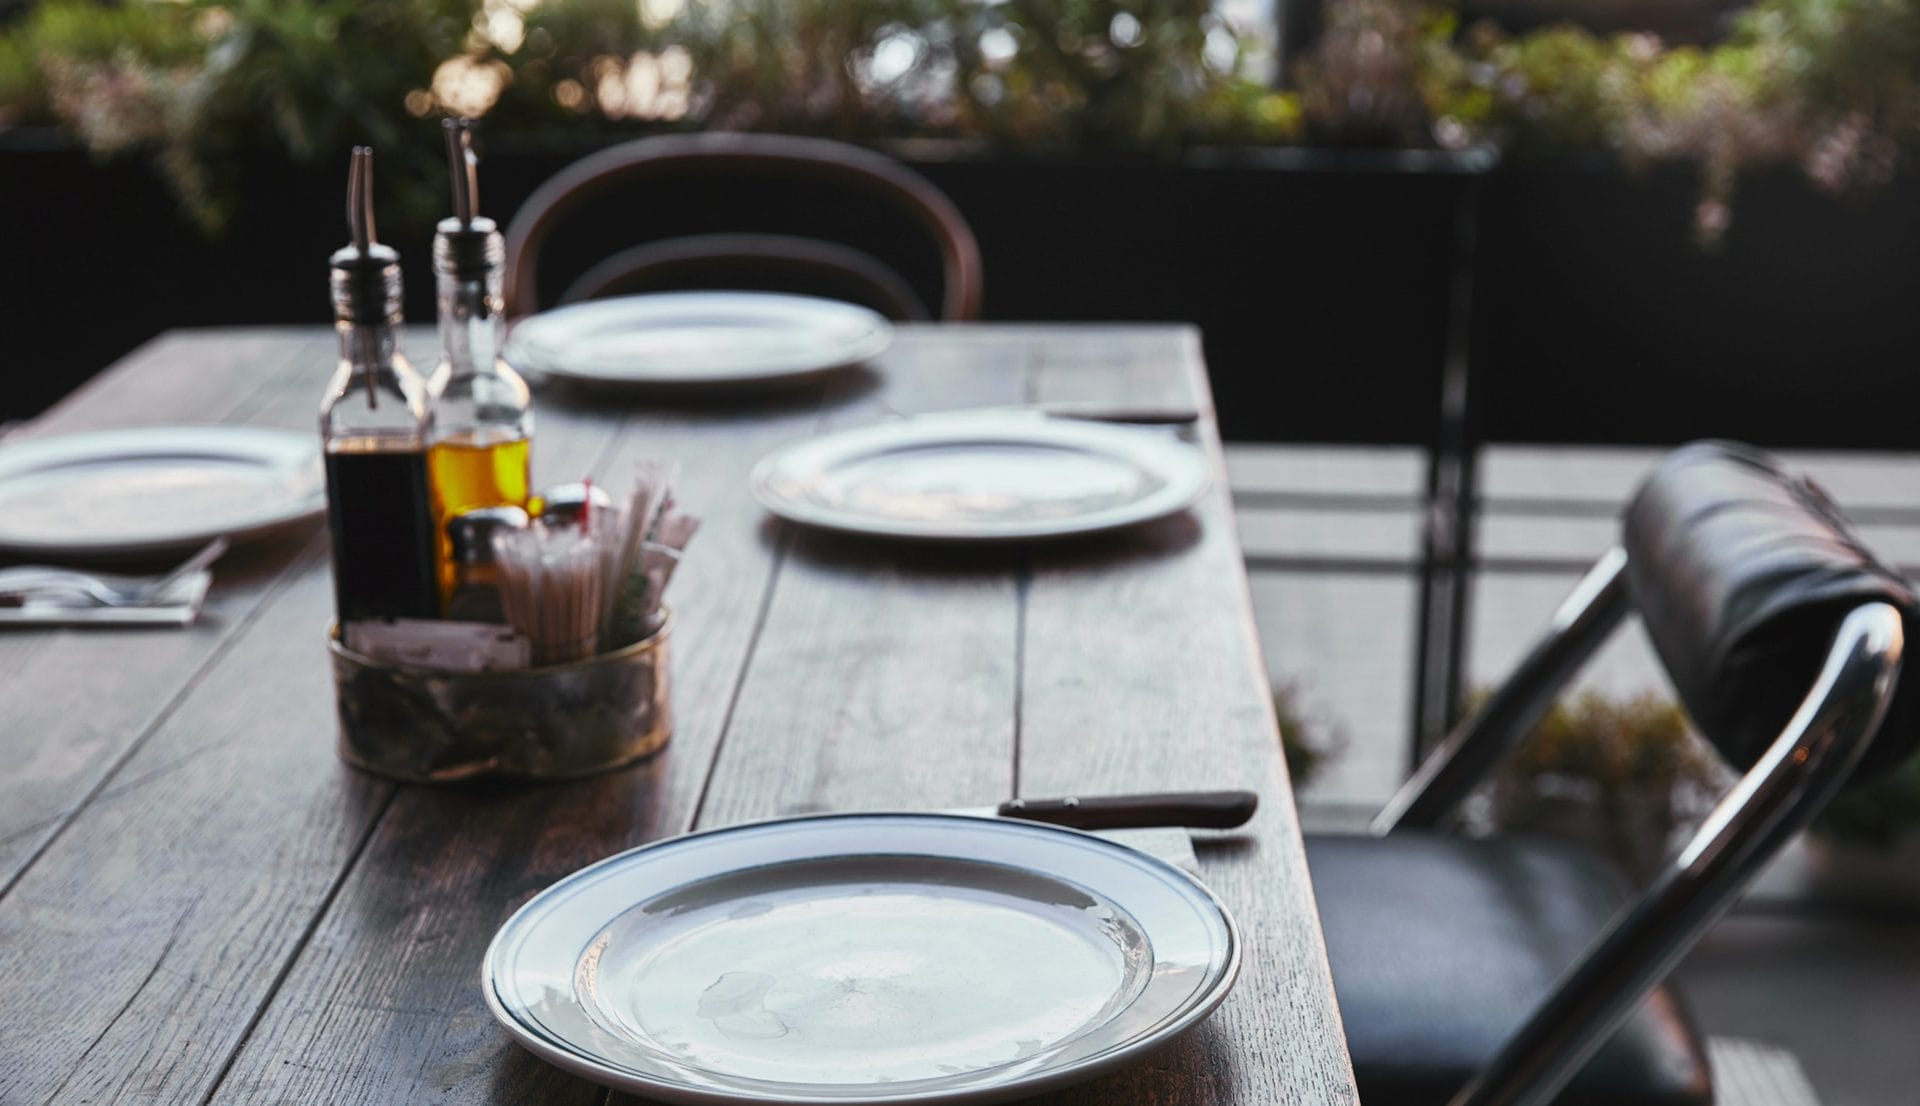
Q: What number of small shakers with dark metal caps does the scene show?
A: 2